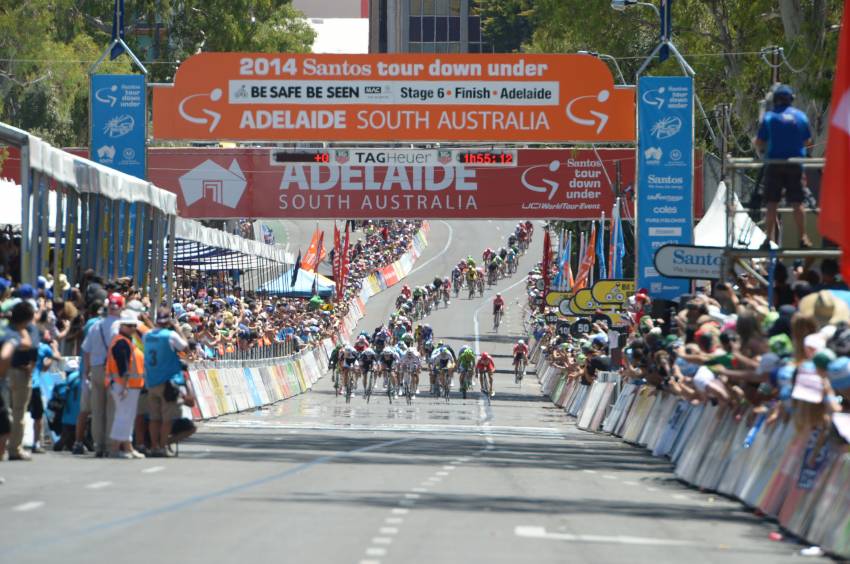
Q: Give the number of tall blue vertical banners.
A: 2